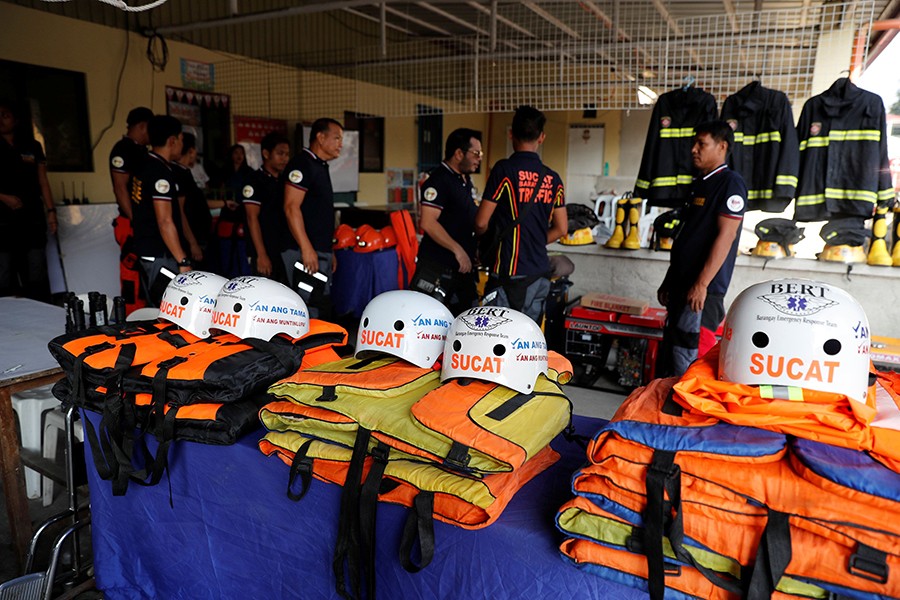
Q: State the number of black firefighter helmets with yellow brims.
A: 4